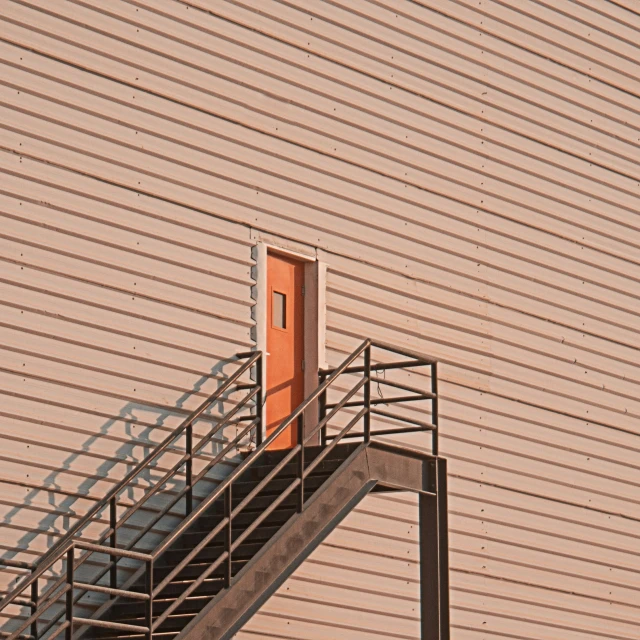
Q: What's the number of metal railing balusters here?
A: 11